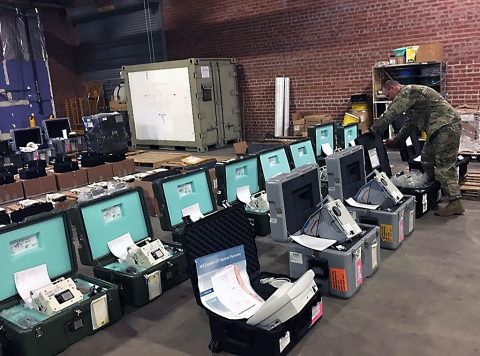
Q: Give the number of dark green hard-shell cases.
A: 8